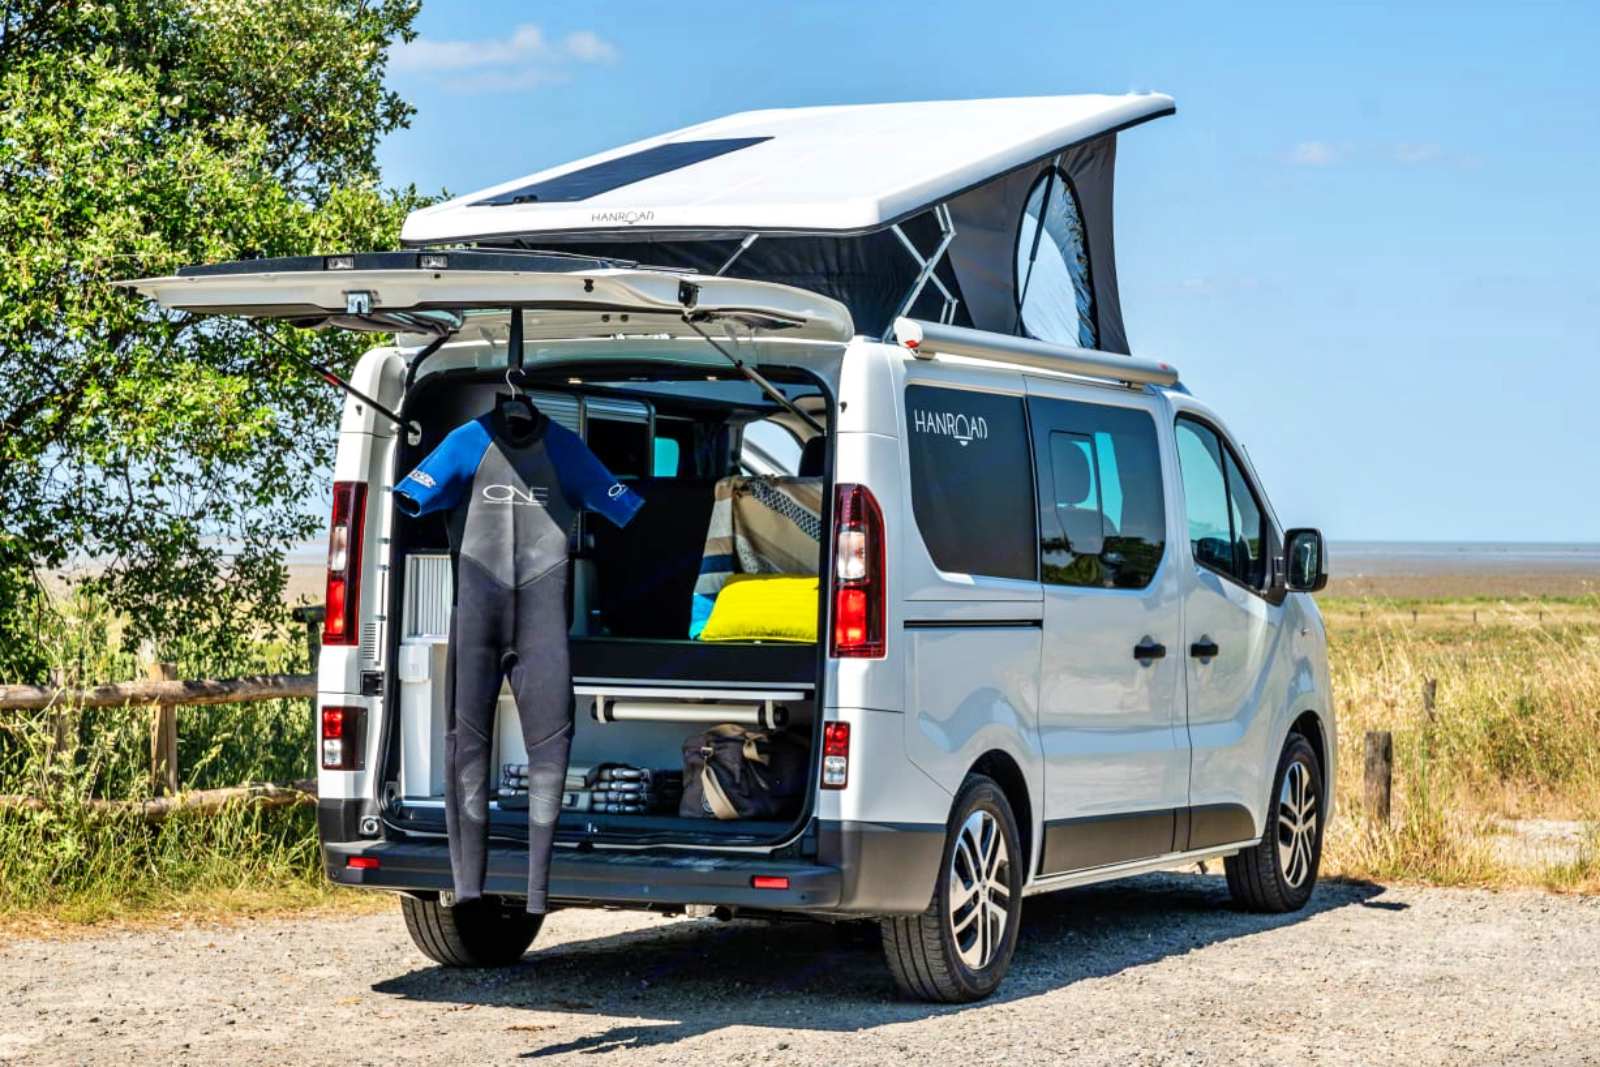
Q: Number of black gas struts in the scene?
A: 3